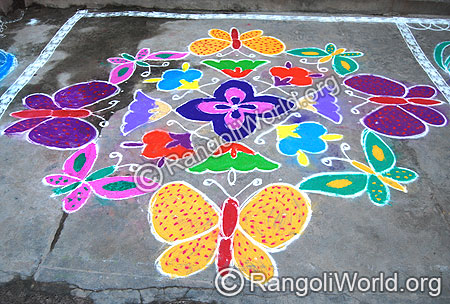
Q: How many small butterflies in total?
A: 4